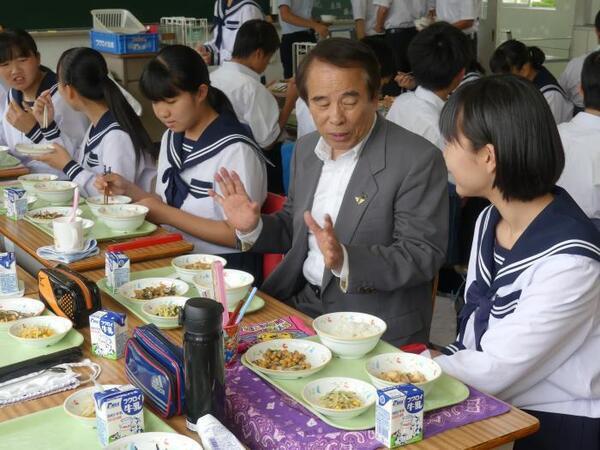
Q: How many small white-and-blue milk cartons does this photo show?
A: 6